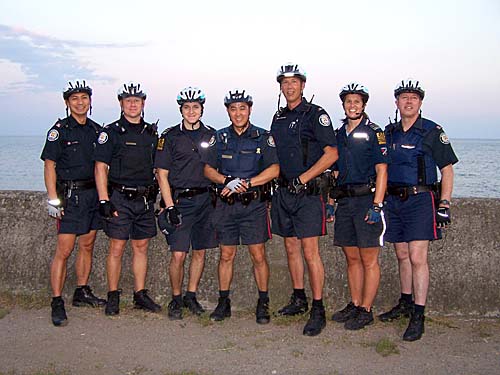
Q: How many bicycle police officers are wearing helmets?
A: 7